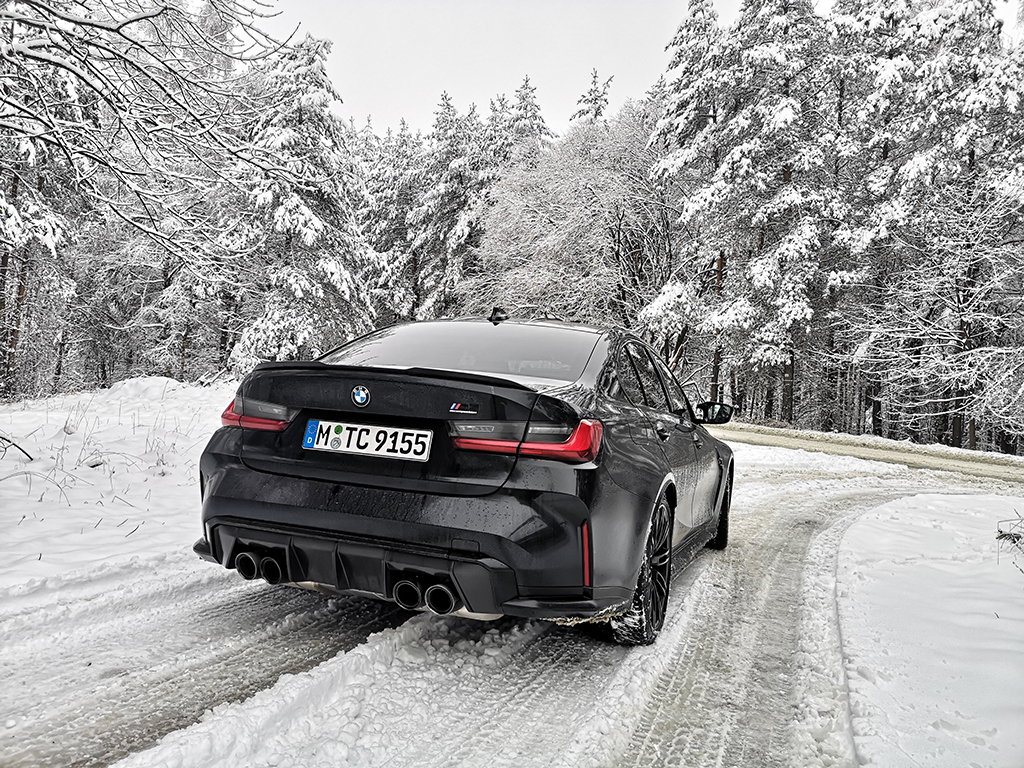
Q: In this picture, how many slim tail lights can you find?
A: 2